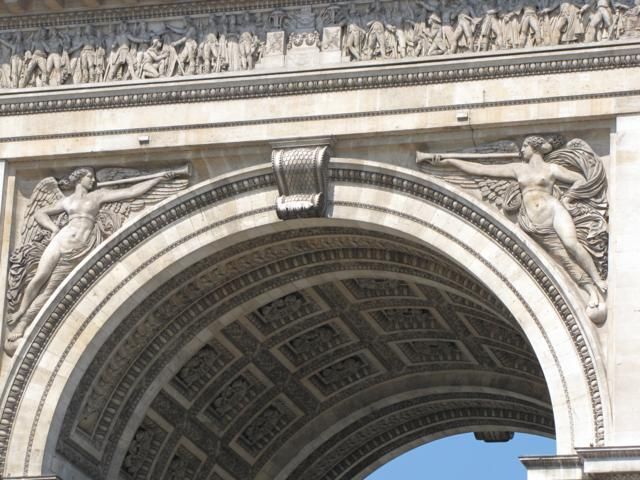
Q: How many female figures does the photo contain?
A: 2